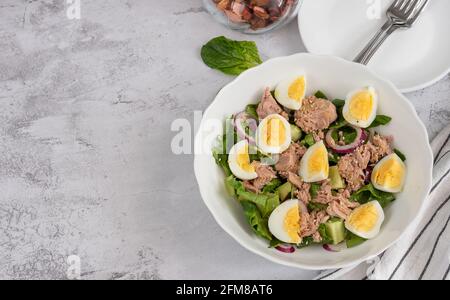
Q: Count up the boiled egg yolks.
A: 8